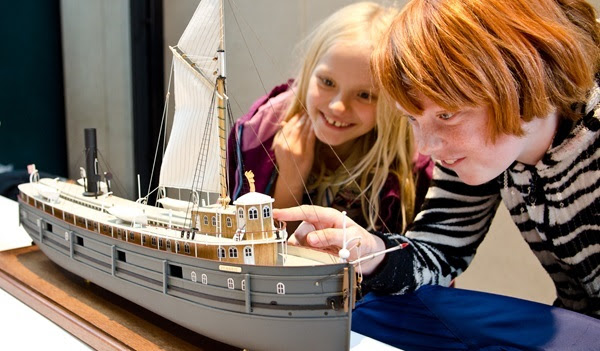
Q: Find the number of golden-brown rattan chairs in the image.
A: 0